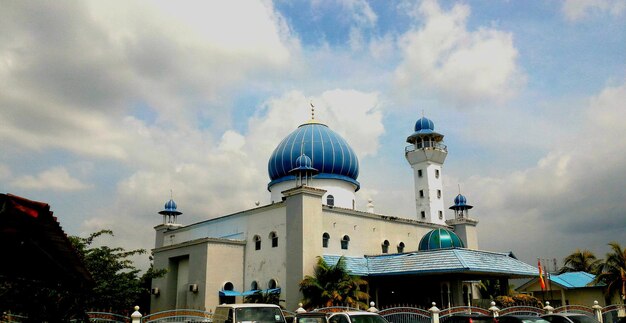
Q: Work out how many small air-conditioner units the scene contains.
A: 2